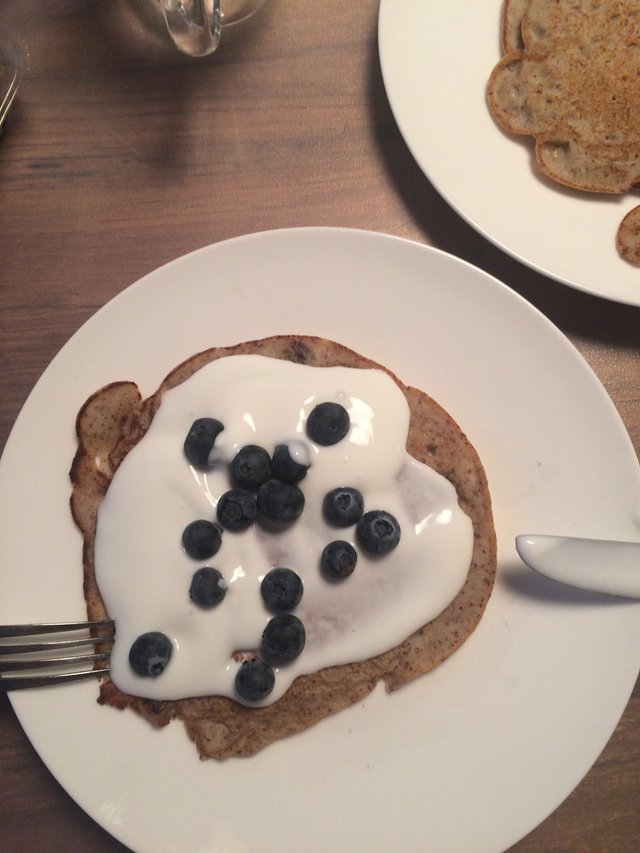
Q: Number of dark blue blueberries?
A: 15